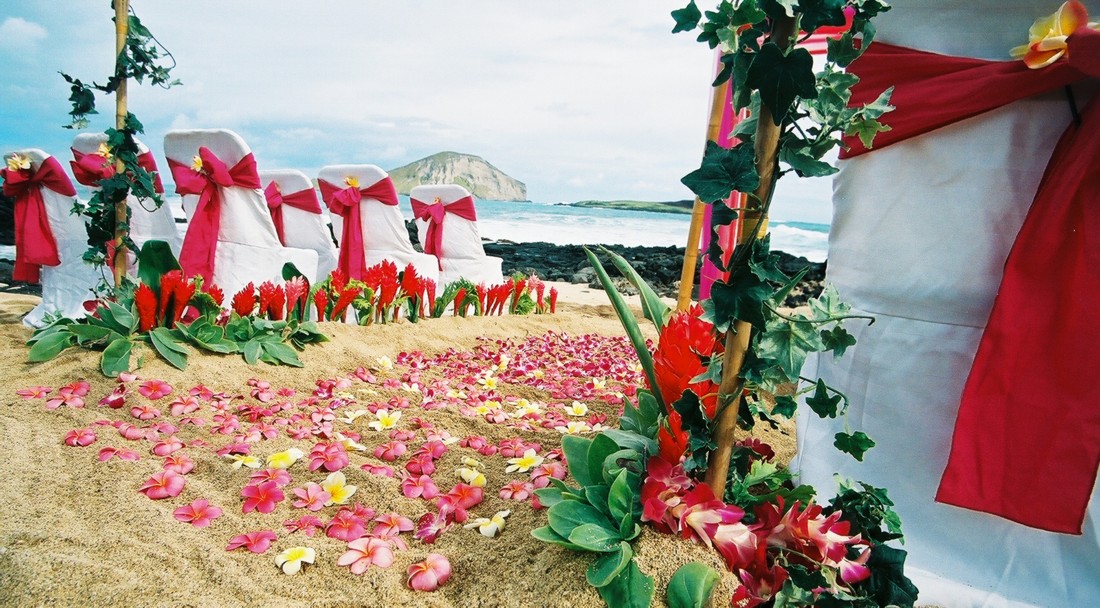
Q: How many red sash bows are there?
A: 7